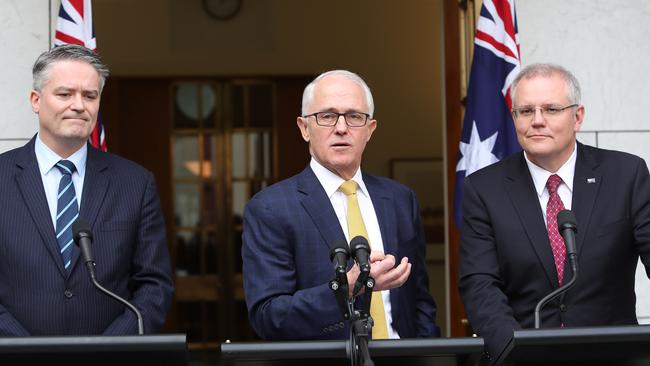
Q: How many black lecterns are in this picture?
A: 3